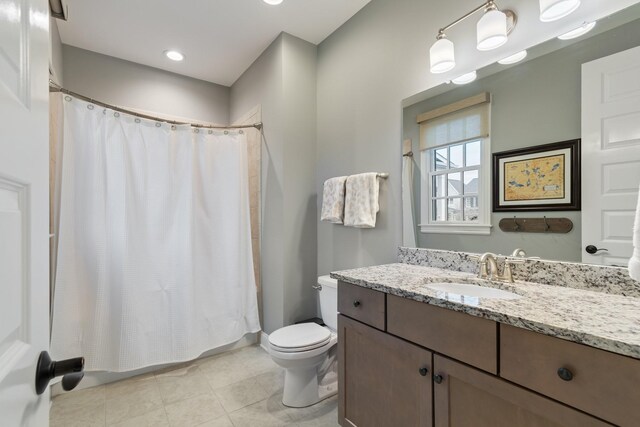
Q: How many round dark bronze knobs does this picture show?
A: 4